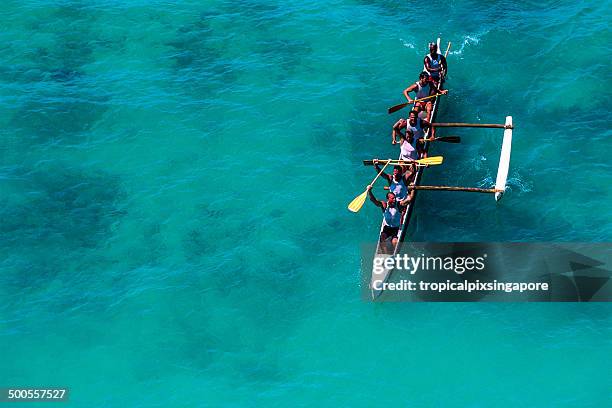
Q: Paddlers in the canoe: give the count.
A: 6